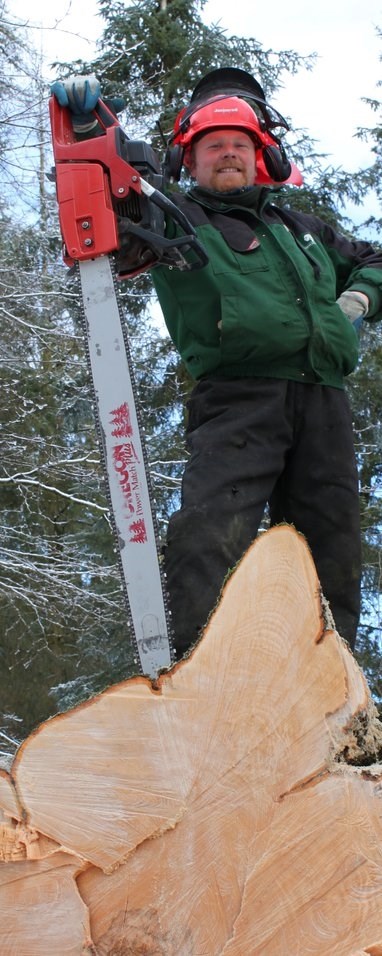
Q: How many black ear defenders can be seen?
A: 2